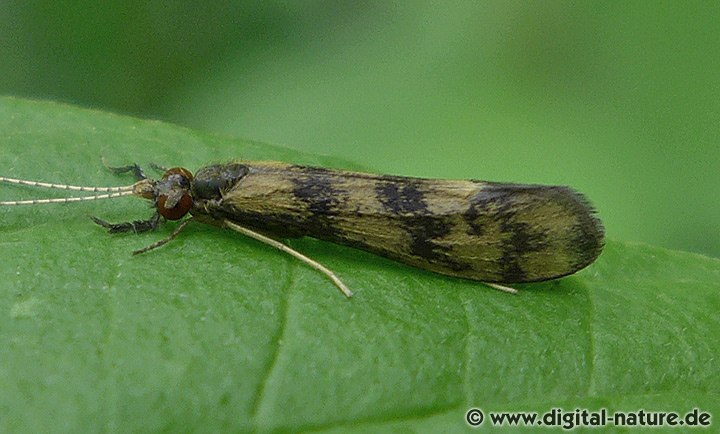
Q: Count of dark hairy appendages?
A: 2